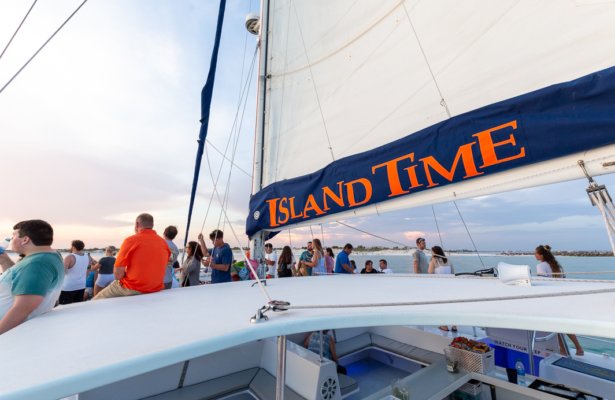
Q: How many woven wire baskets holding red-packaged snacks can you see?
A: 1